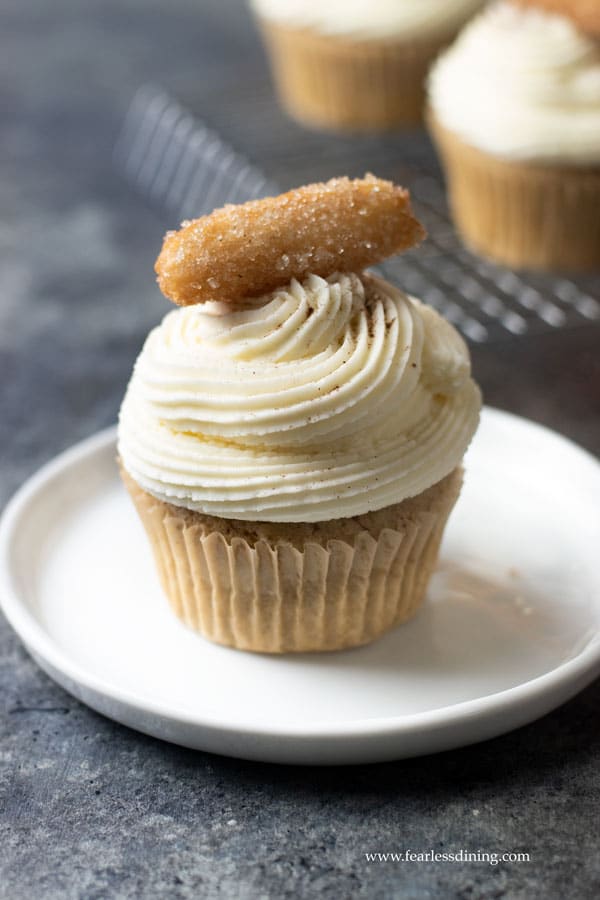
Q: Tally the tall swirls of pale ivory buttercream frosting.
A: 3